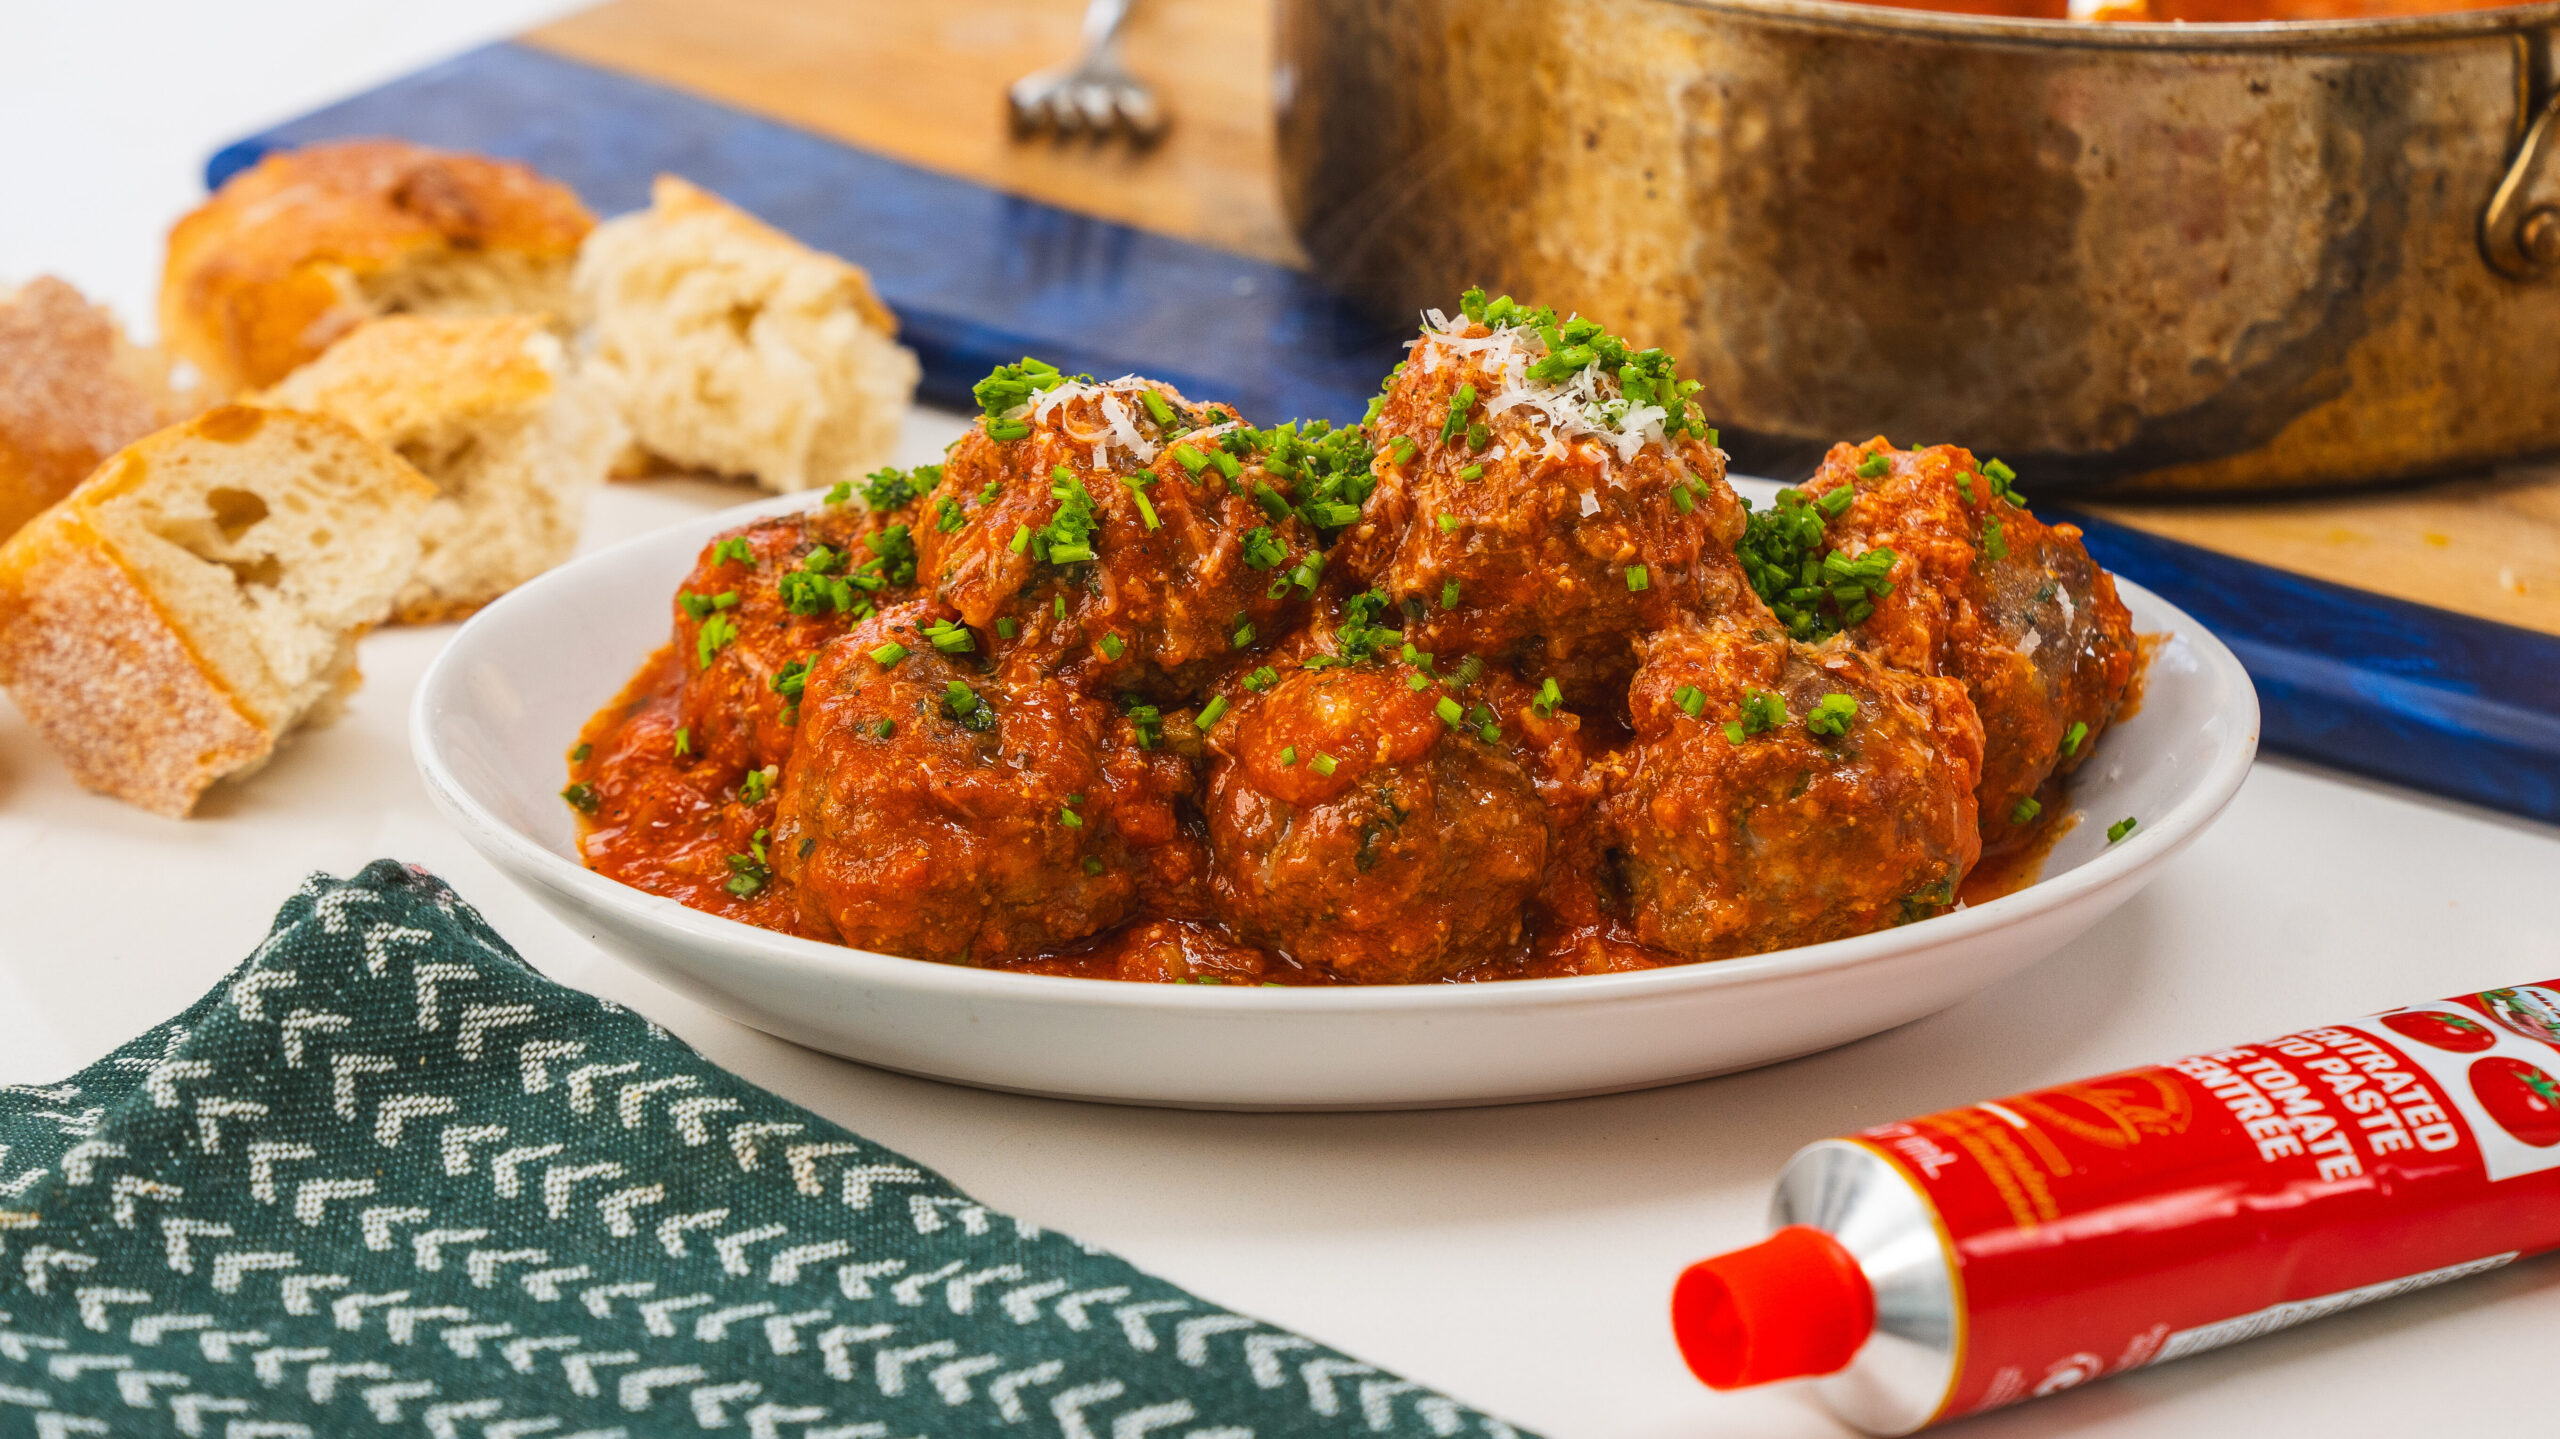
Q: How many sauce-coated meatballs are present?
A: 7